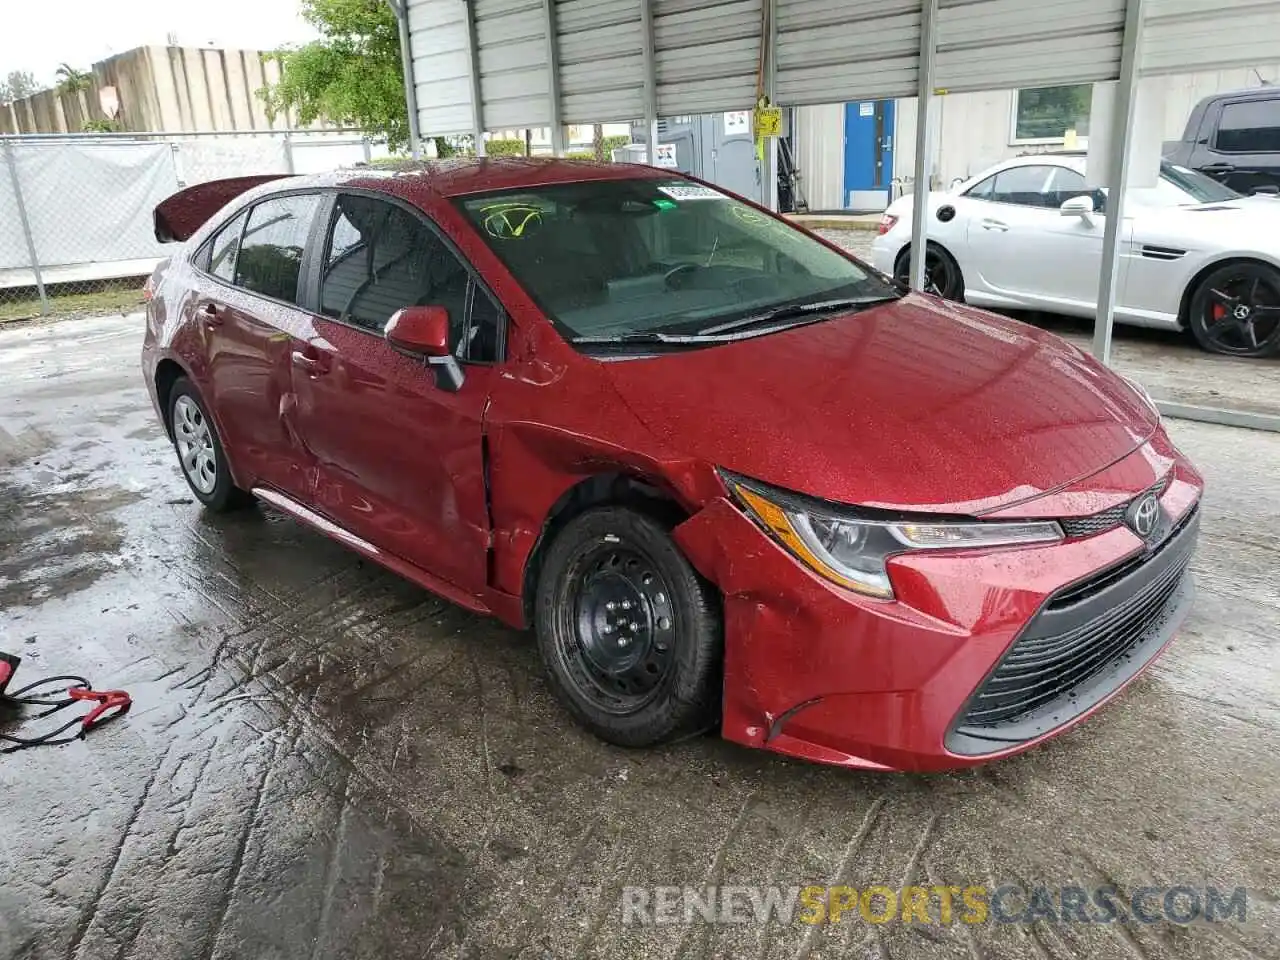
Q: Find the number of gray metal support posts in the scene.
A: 7